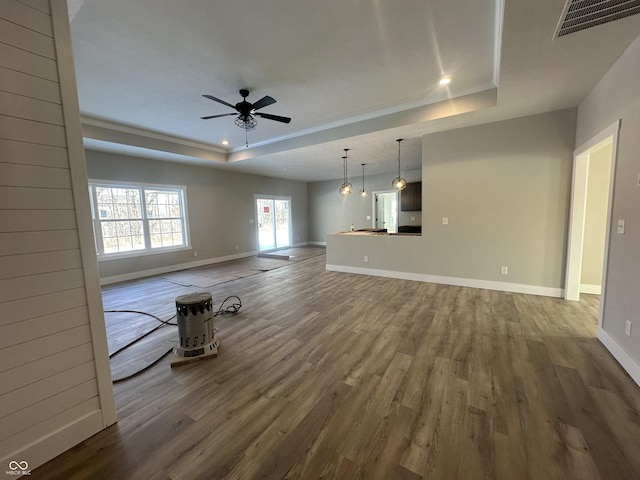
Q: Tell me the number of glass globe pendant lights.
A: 4